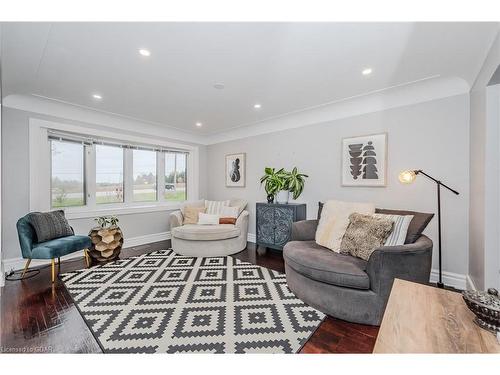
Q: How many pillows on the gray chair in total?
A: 4